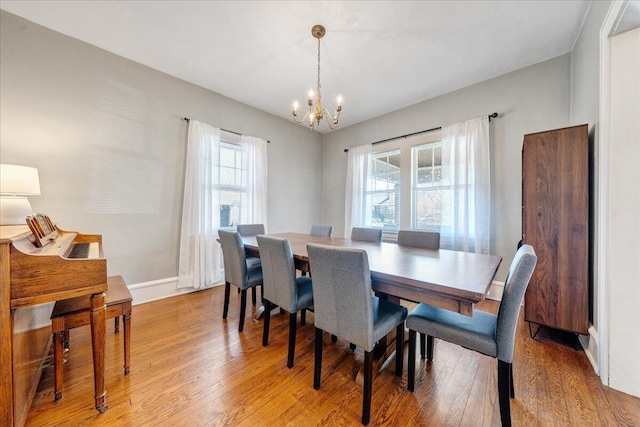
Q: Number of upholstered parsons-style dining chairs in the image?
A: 8